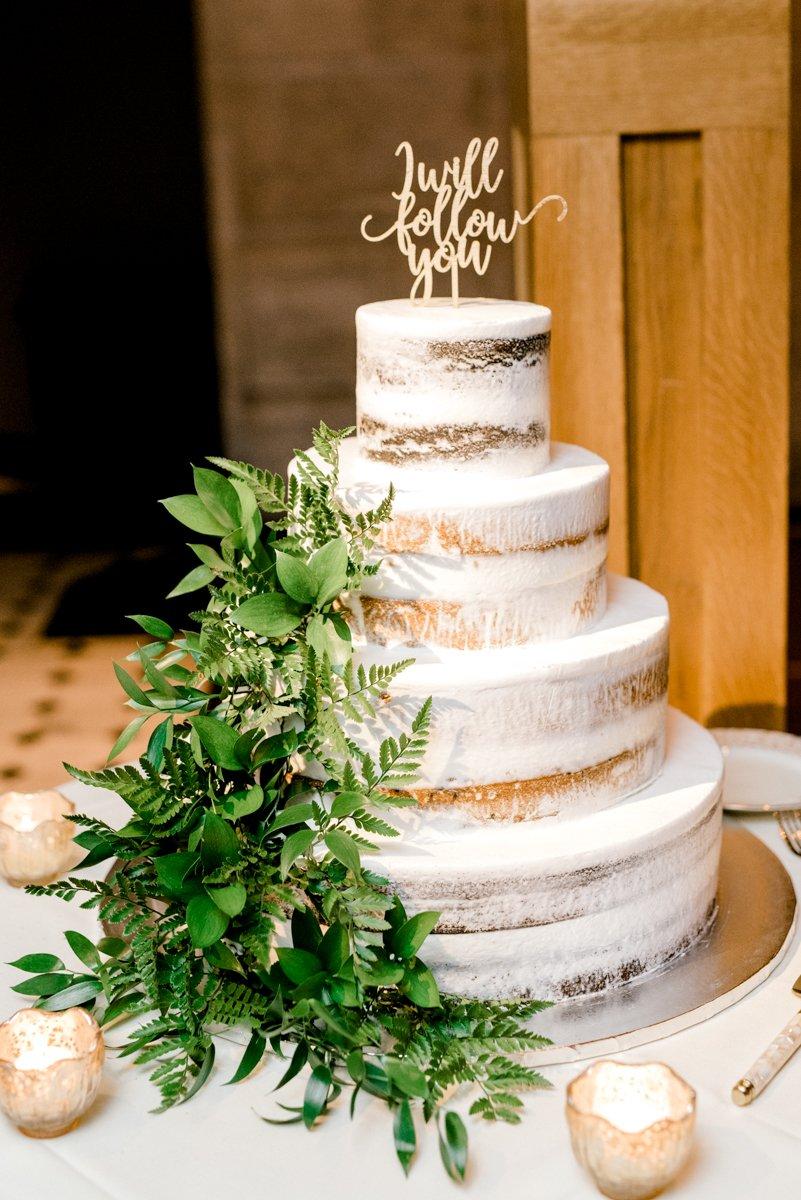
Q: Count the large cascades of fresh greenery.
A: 1